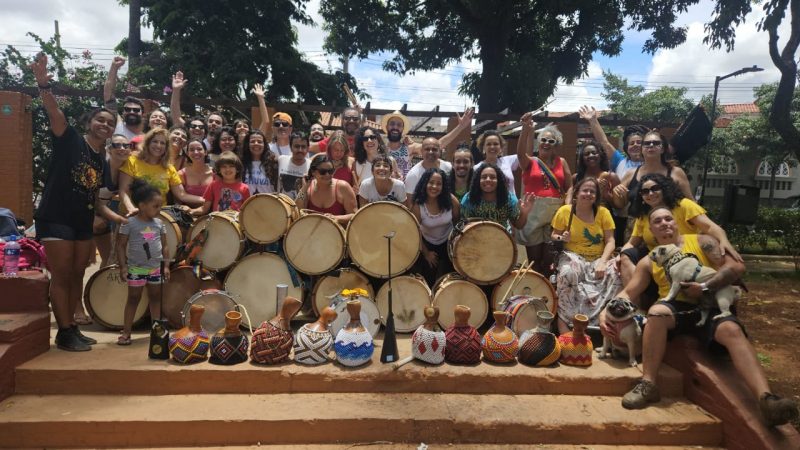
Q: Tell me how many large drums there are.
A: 13